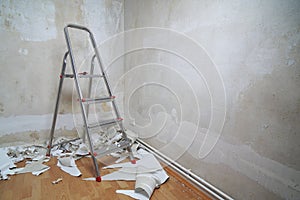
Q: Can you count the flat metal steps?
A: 4